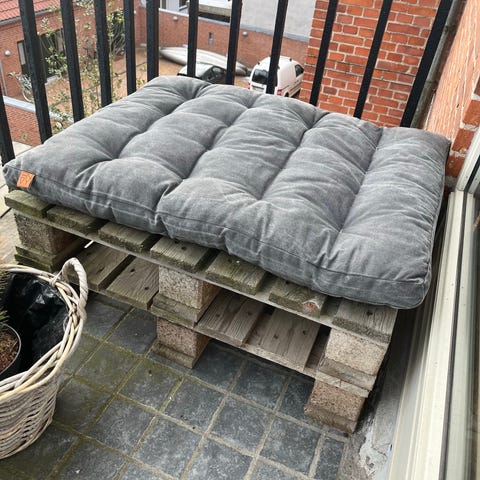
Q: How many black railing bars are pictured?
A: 12